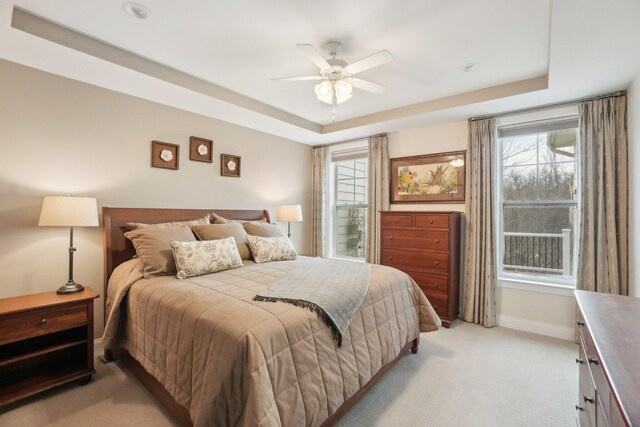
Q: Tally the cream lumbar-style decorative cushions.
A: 2